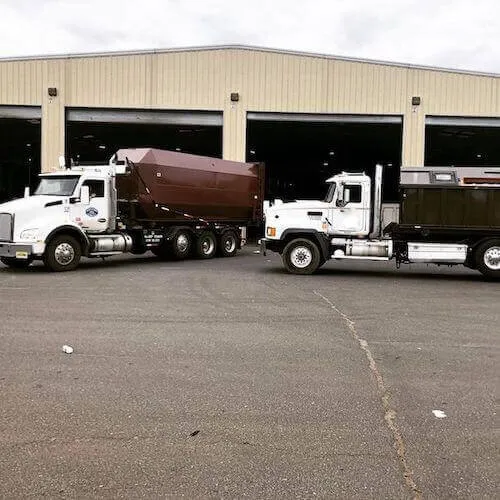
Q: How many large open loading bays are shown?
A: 4